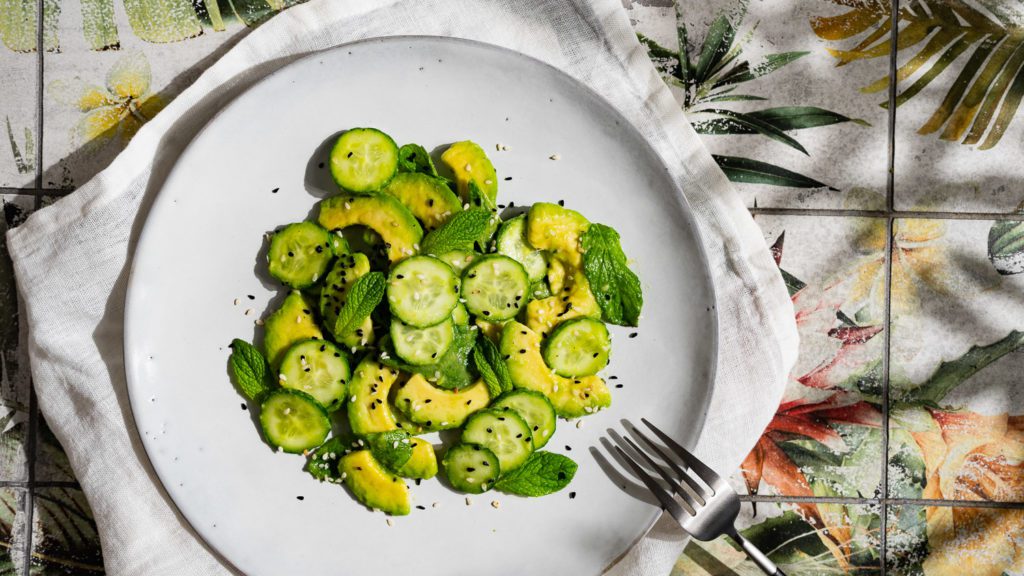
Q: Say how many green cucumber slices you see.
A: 13